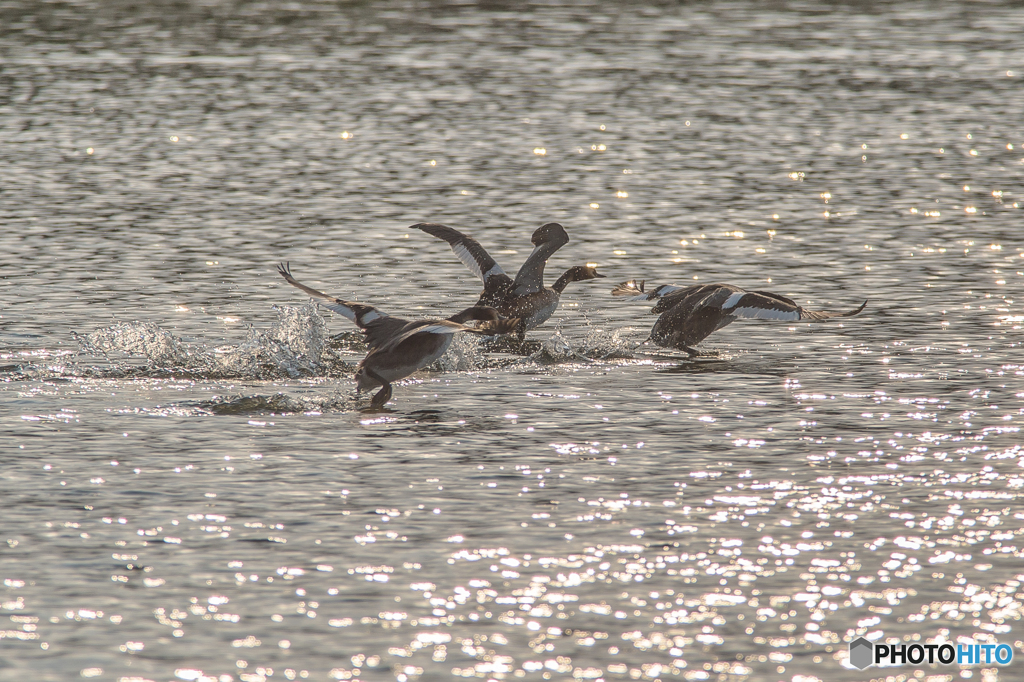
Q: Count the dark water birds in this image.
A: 3